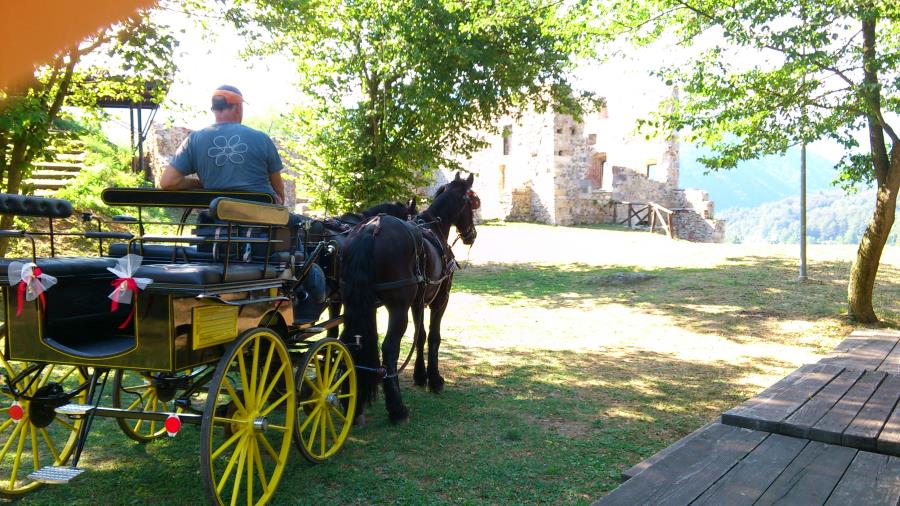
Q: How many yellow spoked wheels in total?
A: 4